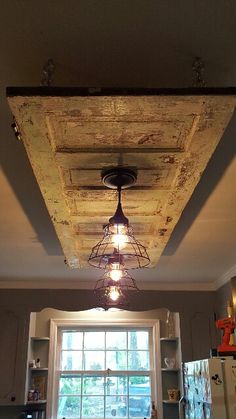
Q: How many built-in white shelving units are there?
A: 2